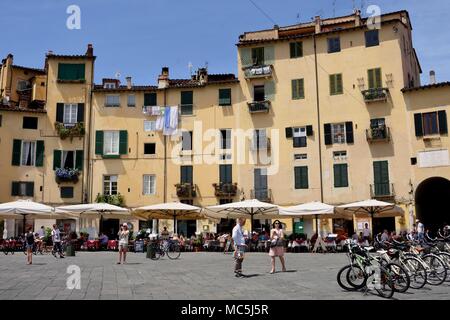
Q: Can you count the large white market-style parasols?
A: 6